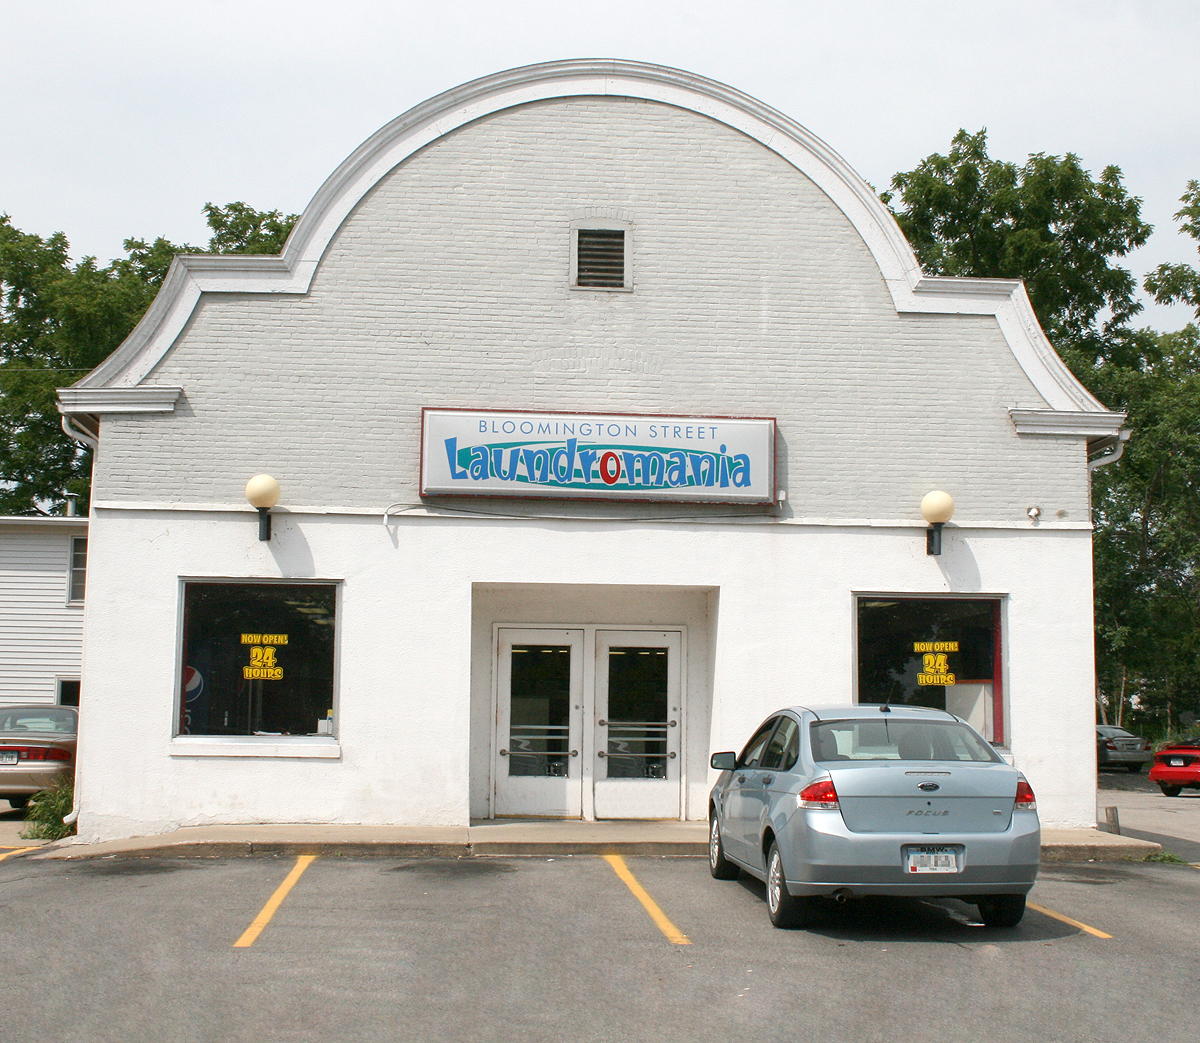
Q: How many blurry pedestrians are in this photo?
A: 0